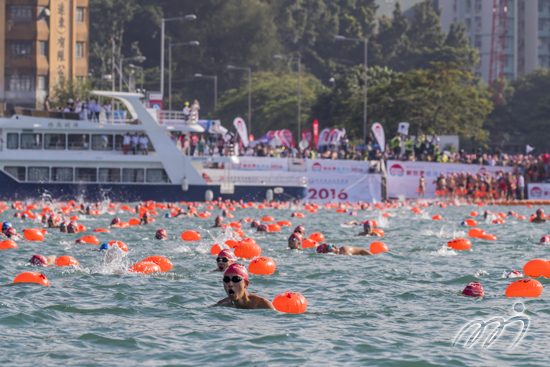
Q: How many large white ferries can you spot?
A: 1